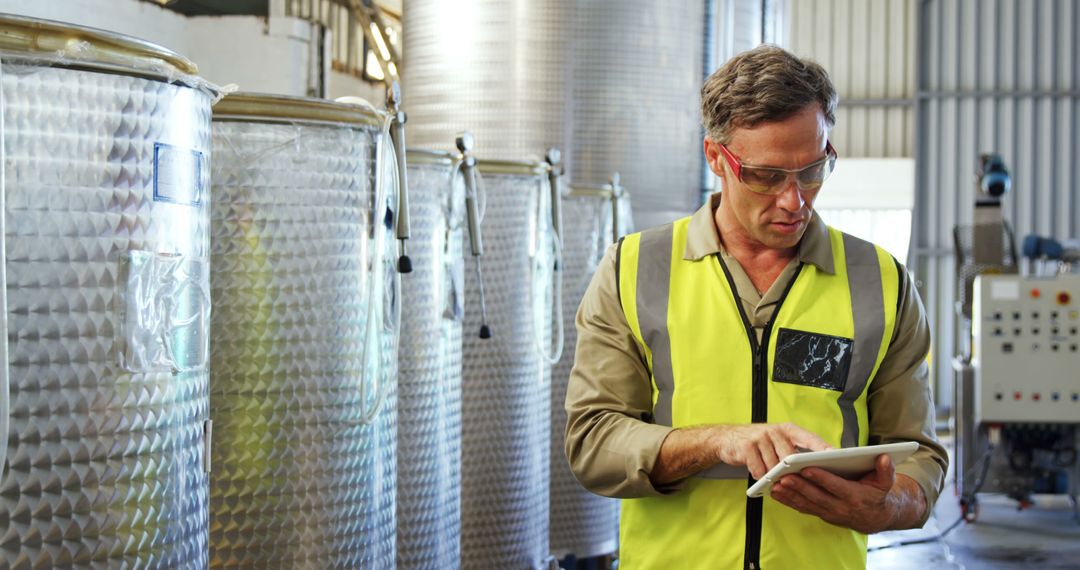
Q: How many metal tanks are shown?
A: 6